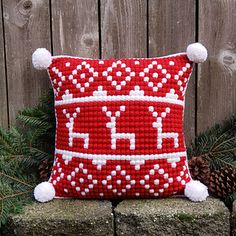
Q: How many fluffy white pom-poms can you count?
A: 4